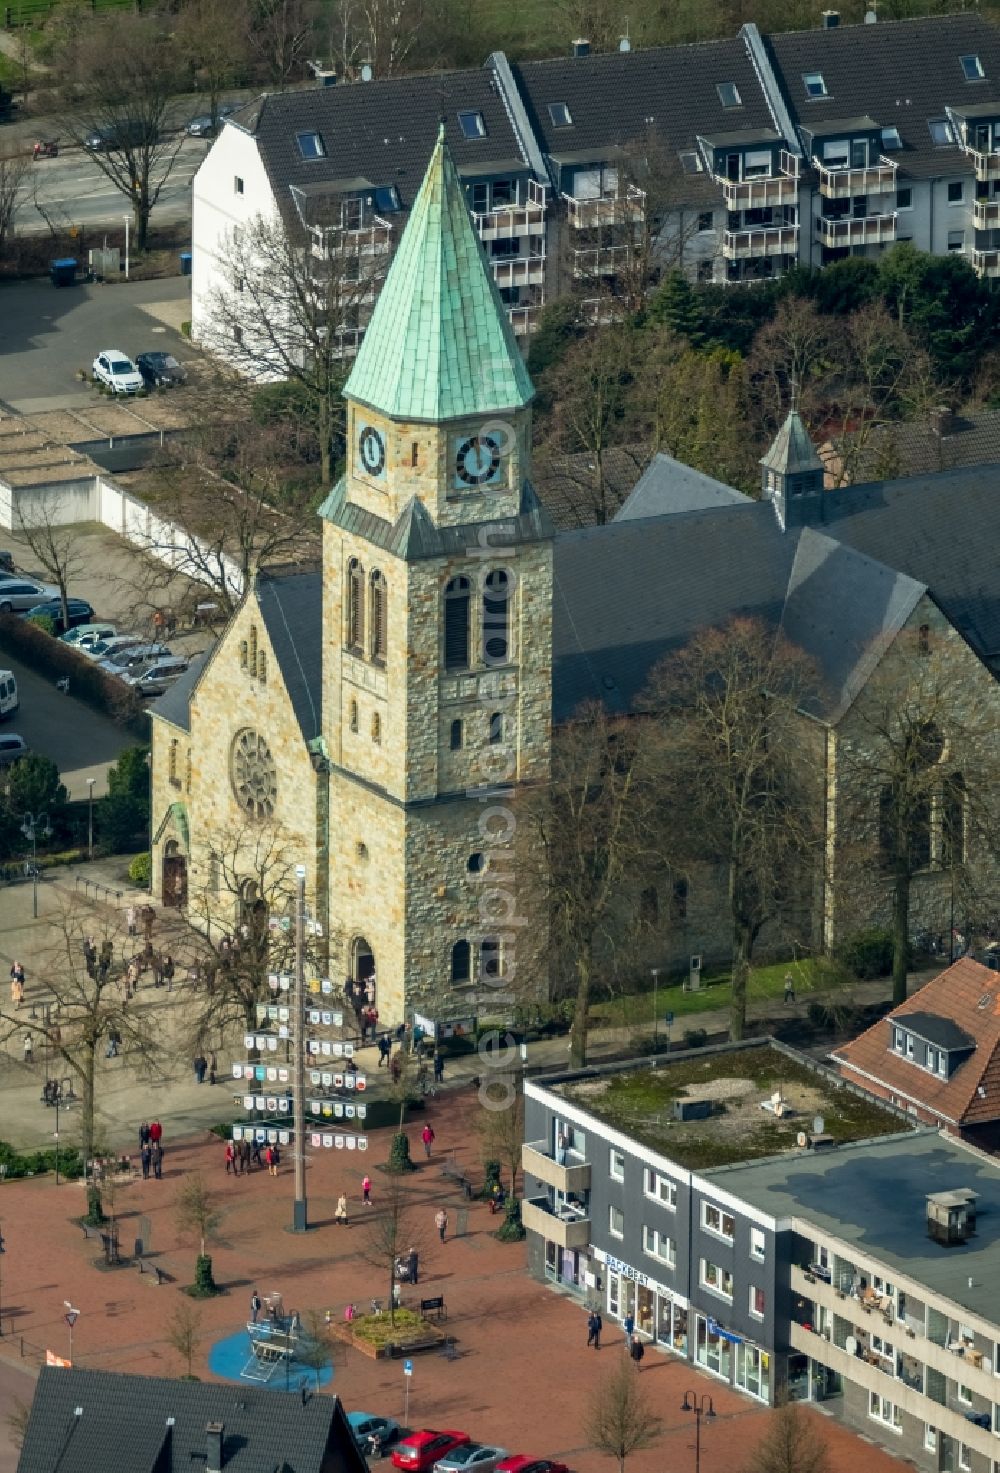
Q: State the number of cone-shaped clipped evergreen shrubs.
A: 5